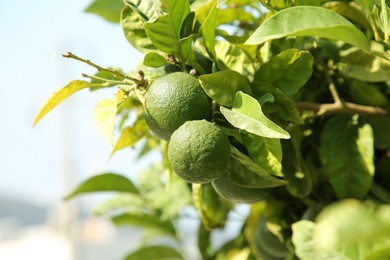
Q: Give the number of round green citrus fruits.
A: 3